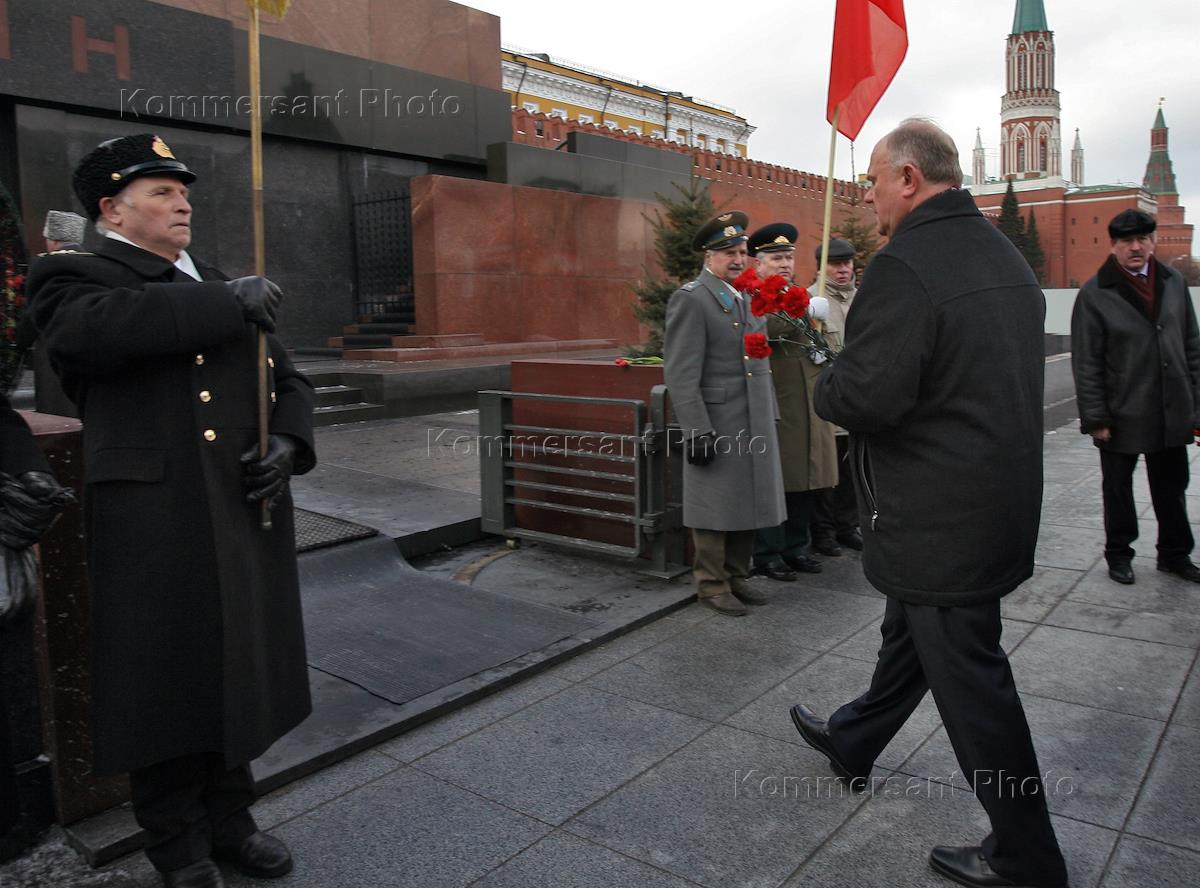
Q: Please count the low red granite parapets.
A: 2